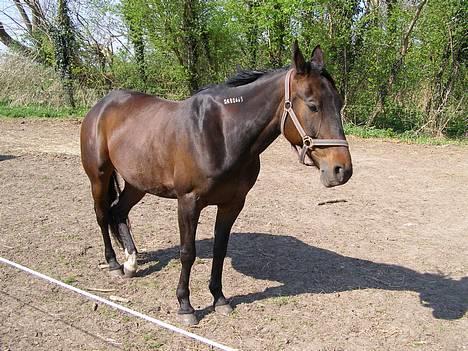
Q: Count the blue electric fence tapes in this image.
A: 0